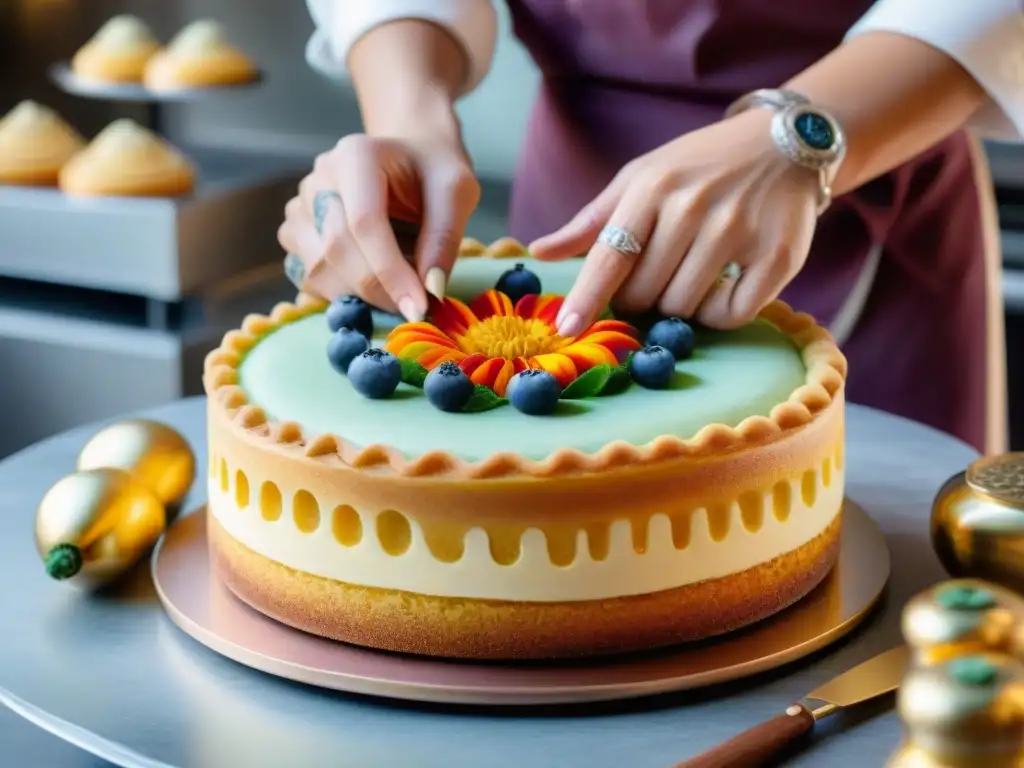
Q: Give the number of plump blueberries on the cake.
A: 8